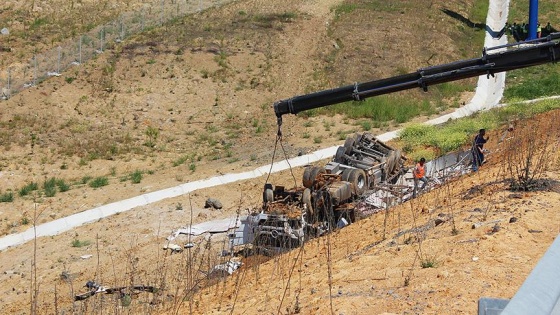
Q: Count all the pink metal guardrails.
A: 0